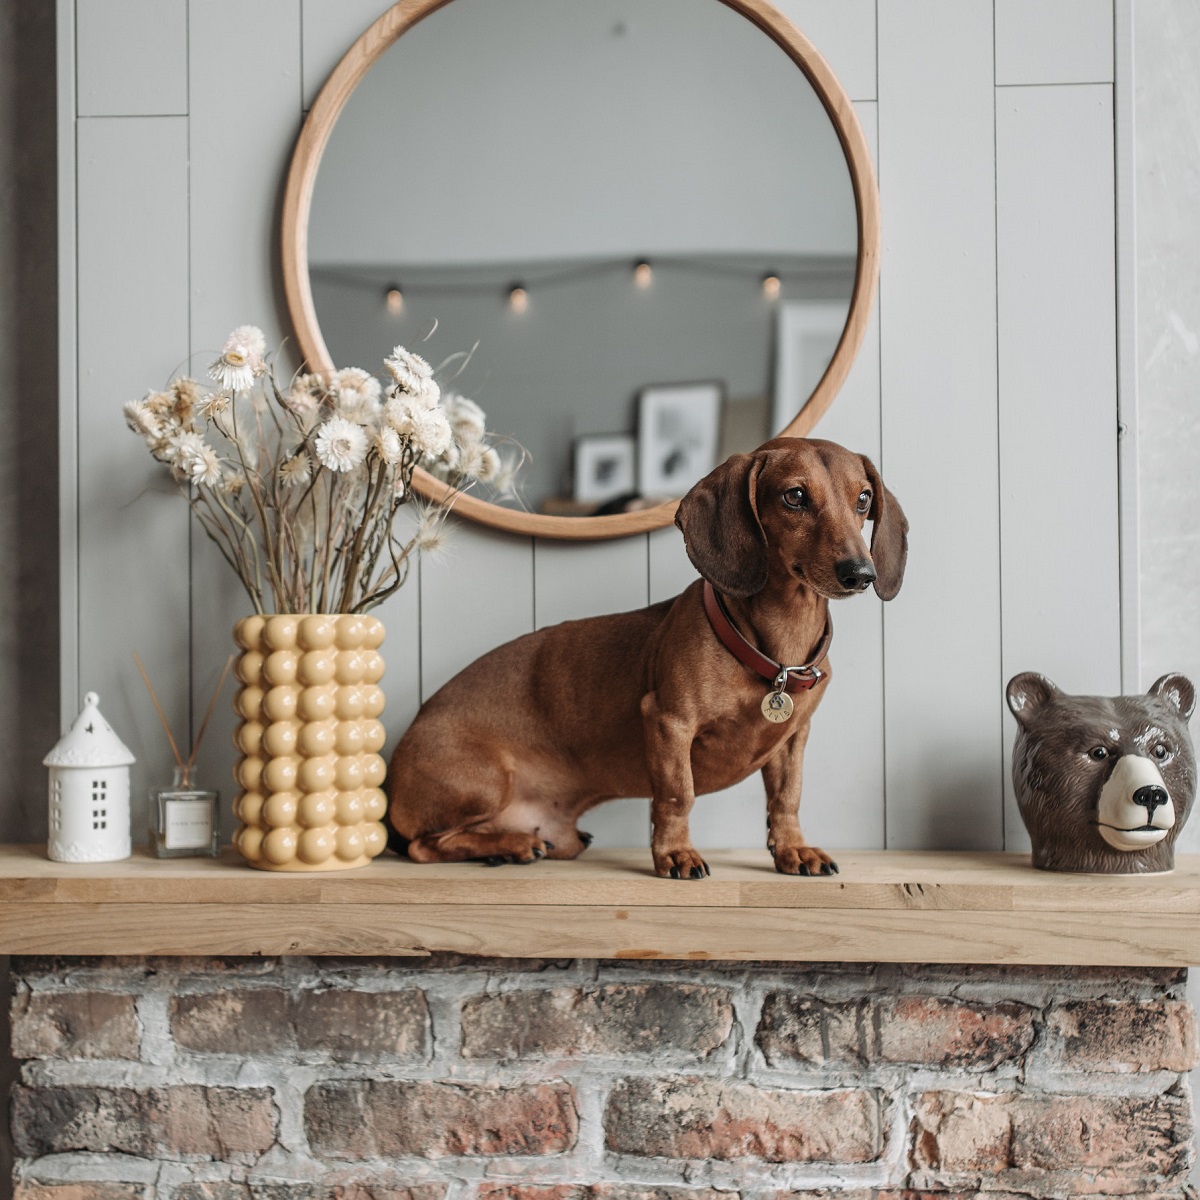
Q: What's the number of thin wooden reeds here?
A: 2